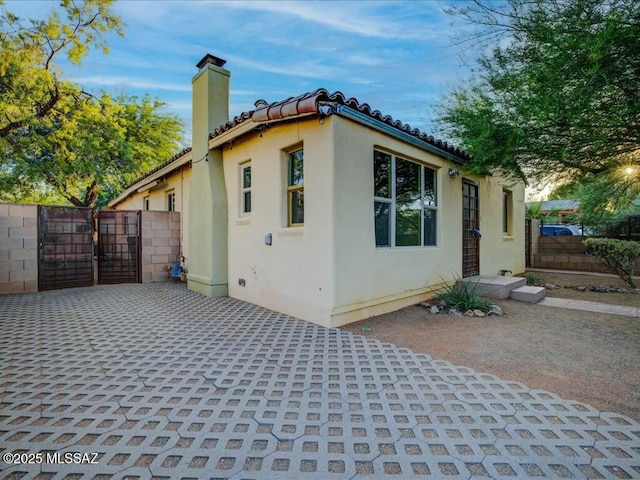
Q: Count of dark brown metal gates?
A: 2